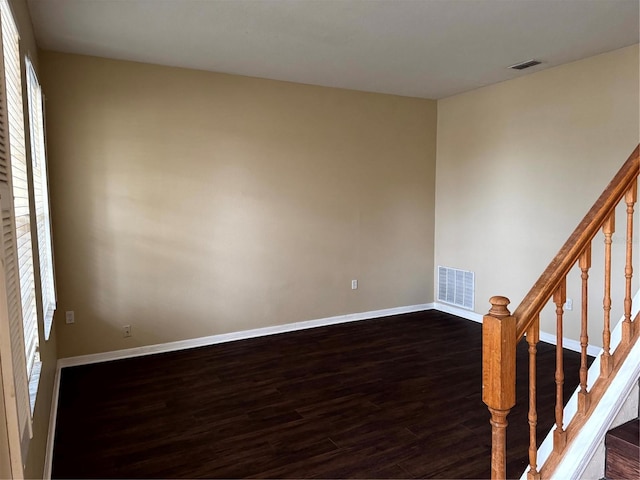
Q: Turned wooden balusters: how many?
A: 5